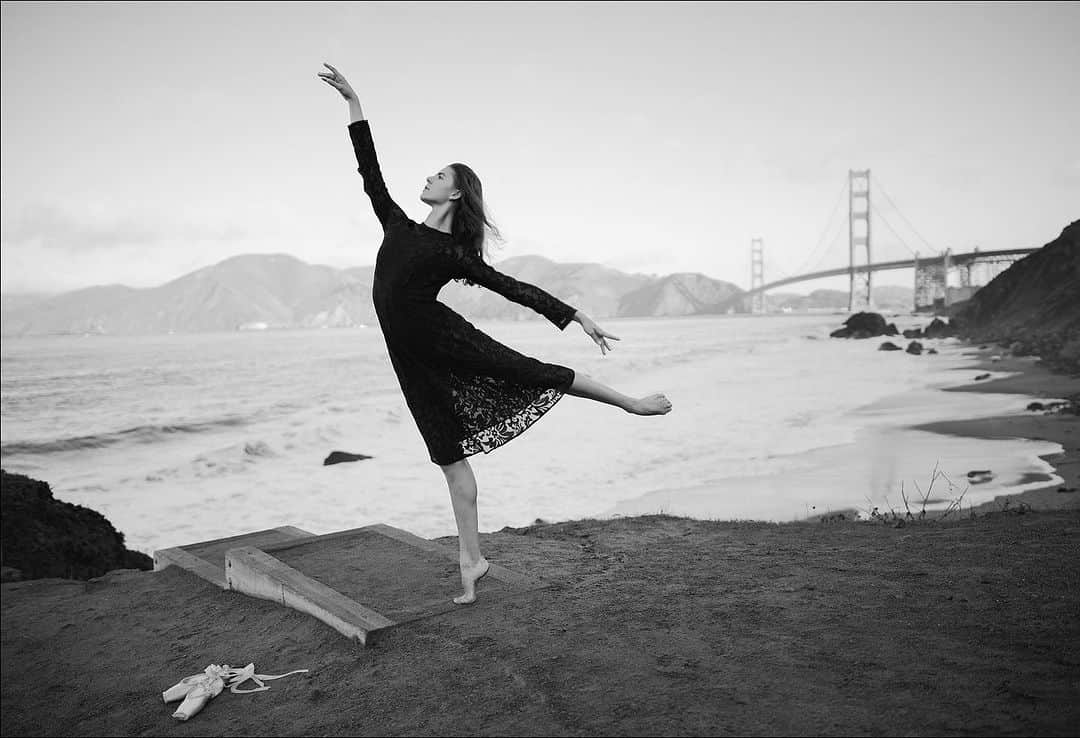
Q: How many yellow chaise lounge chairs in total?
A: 0